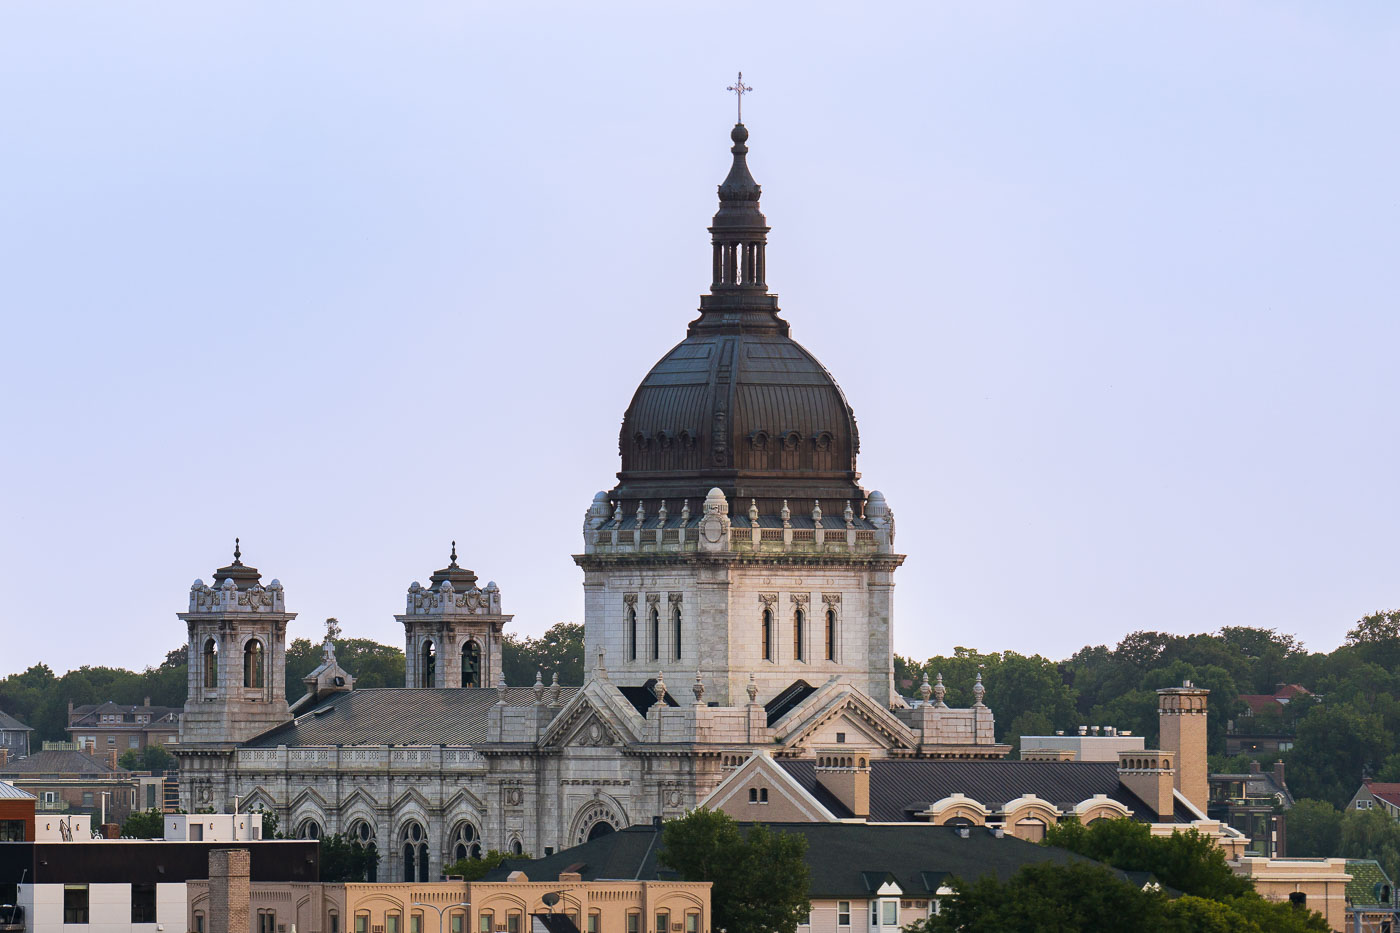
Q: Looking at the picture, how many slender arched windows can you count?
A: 6